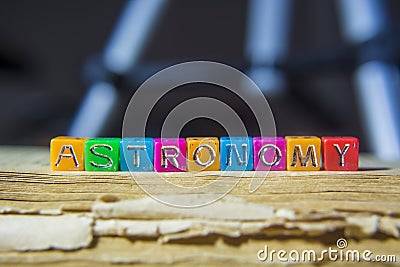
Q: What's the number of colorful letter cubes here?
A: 9